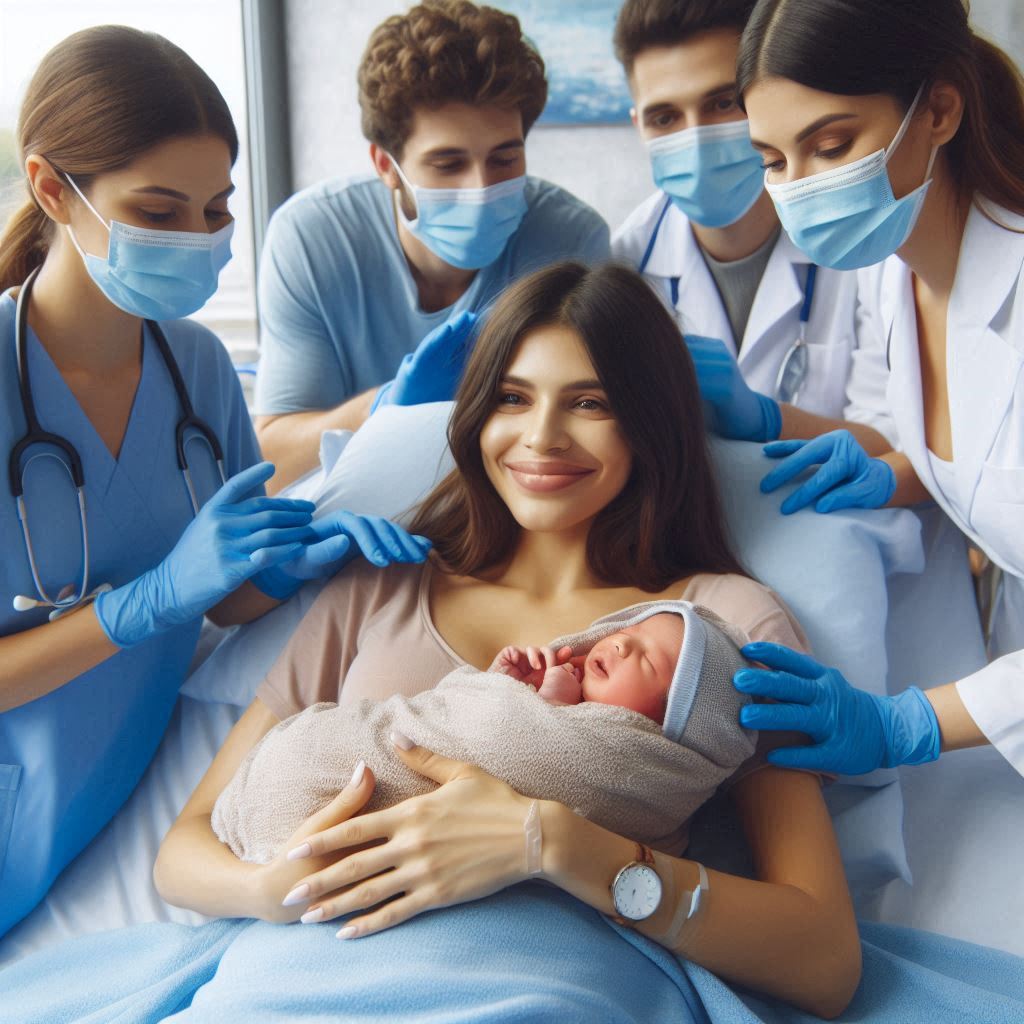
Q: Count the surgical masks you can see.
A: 4